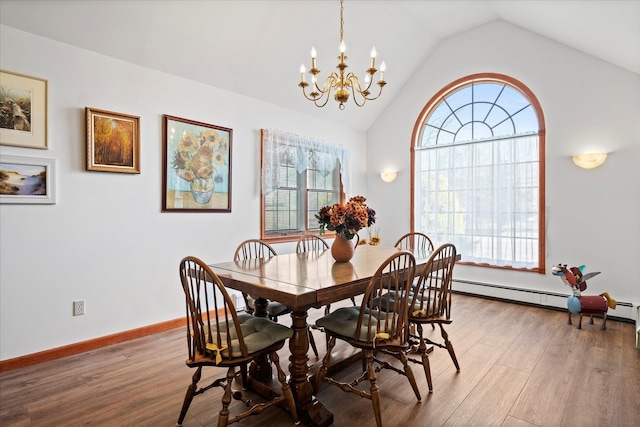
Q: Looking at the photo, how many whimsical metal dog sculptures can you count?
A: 1